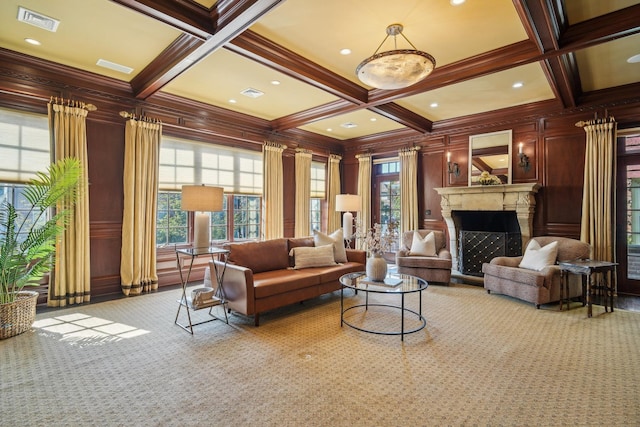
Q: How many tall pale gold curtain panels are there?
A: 8